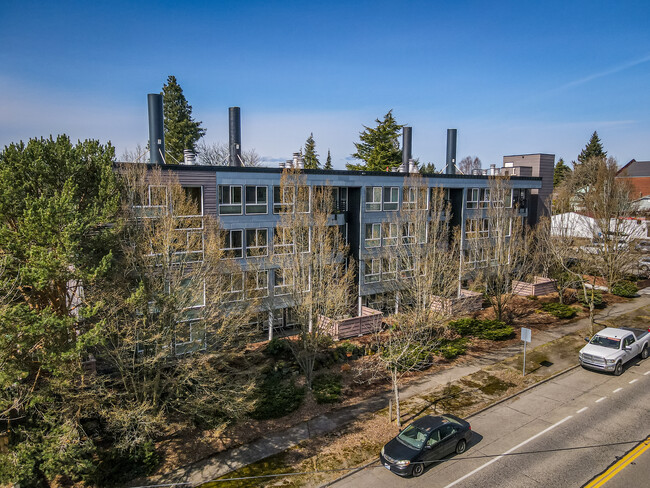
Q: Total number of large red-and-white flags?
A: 0